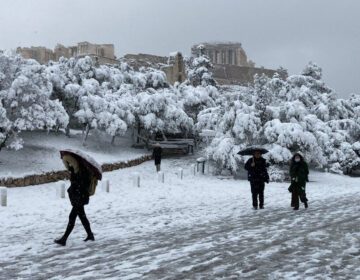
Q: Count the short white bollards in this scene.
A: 7